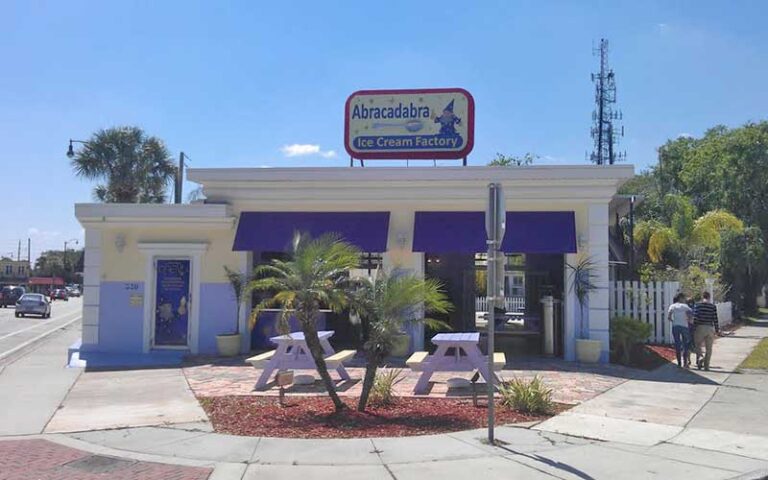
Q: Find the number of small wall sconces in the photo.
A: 3